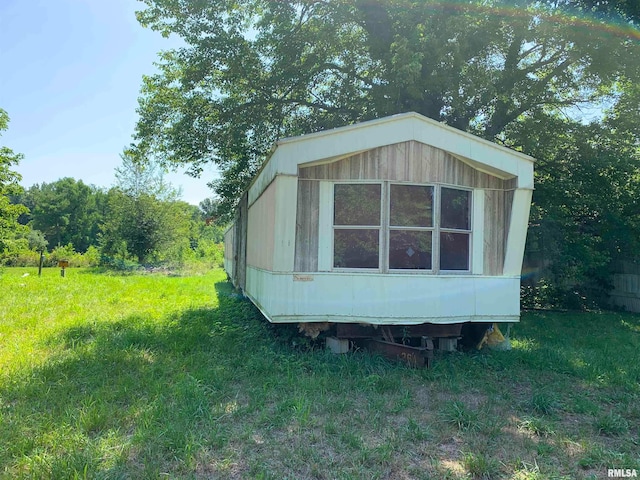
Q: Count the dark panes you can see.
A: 6